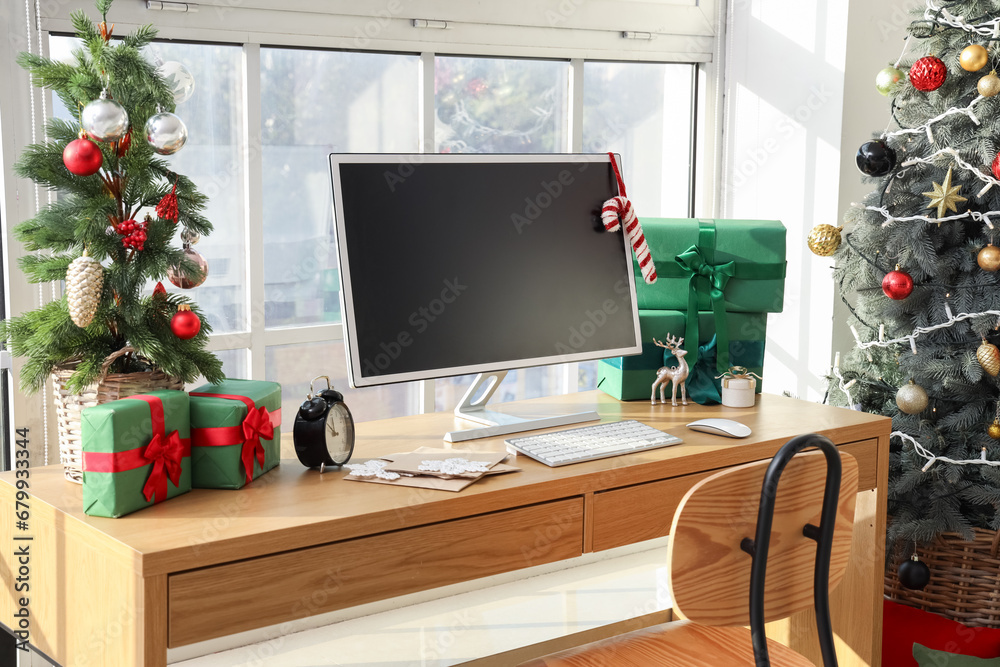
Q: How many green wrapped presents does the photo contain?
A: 4